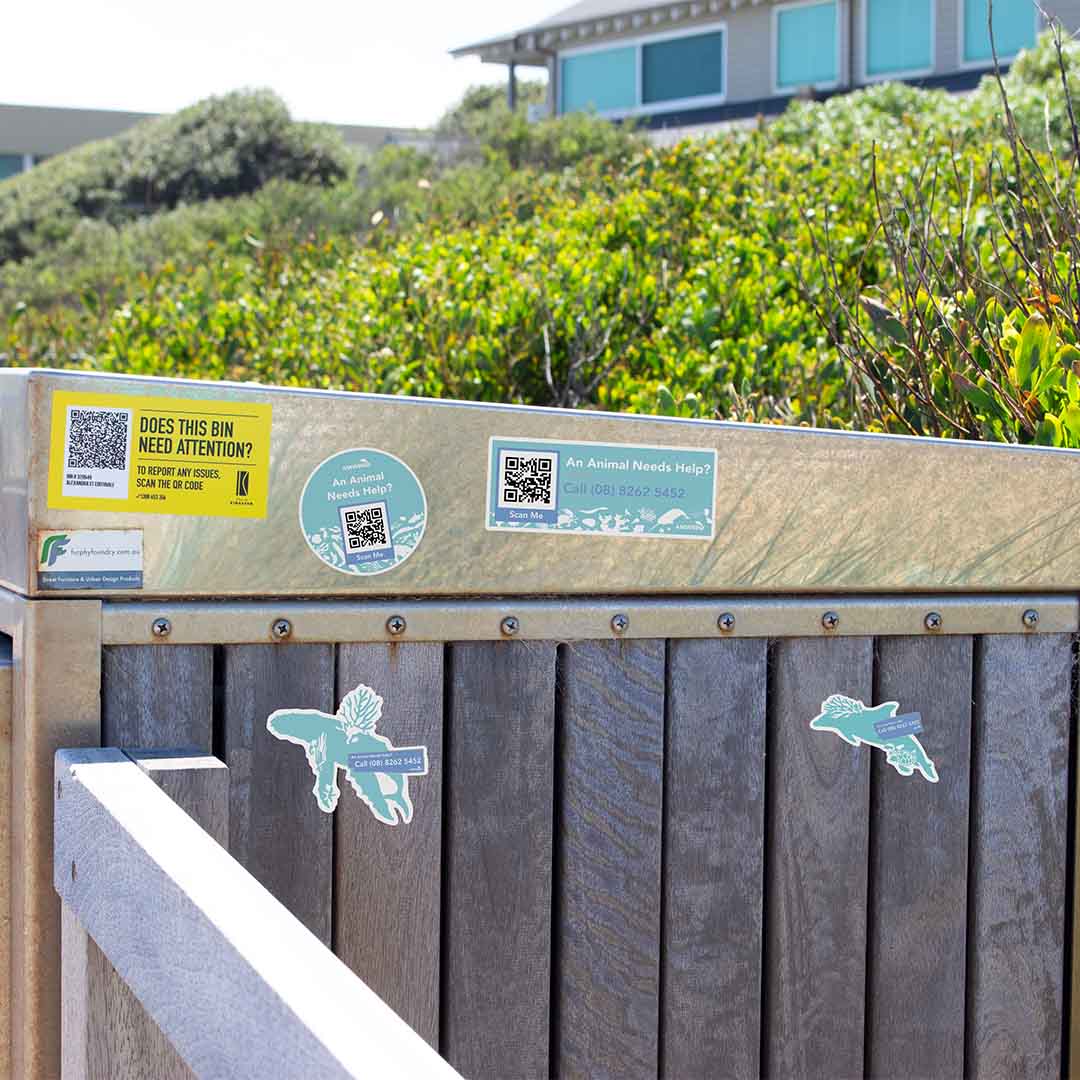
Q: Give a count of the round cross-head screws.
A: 9